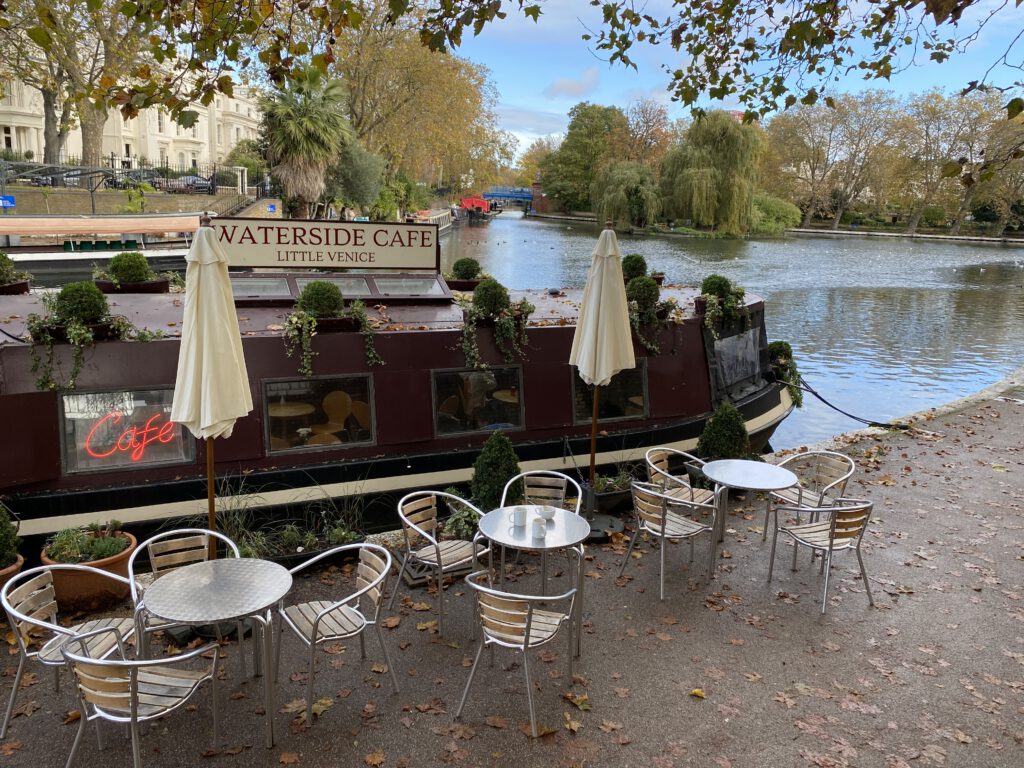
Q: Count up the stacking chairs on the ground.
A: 11